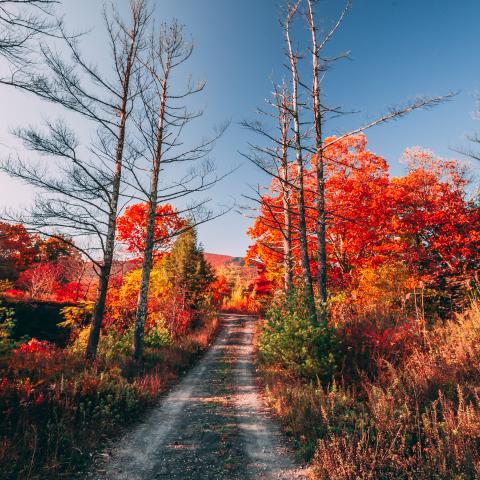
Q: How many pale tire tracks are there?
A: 2